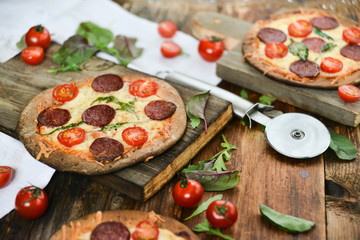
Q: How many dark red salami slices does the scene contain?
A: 11